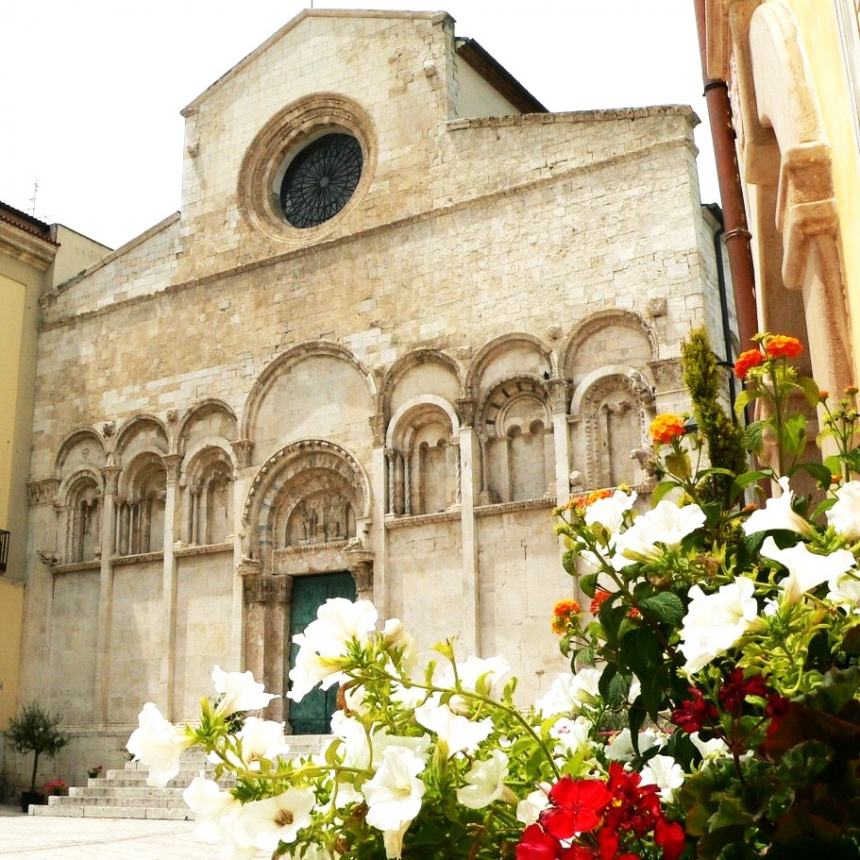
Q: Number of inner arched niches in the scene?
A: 6